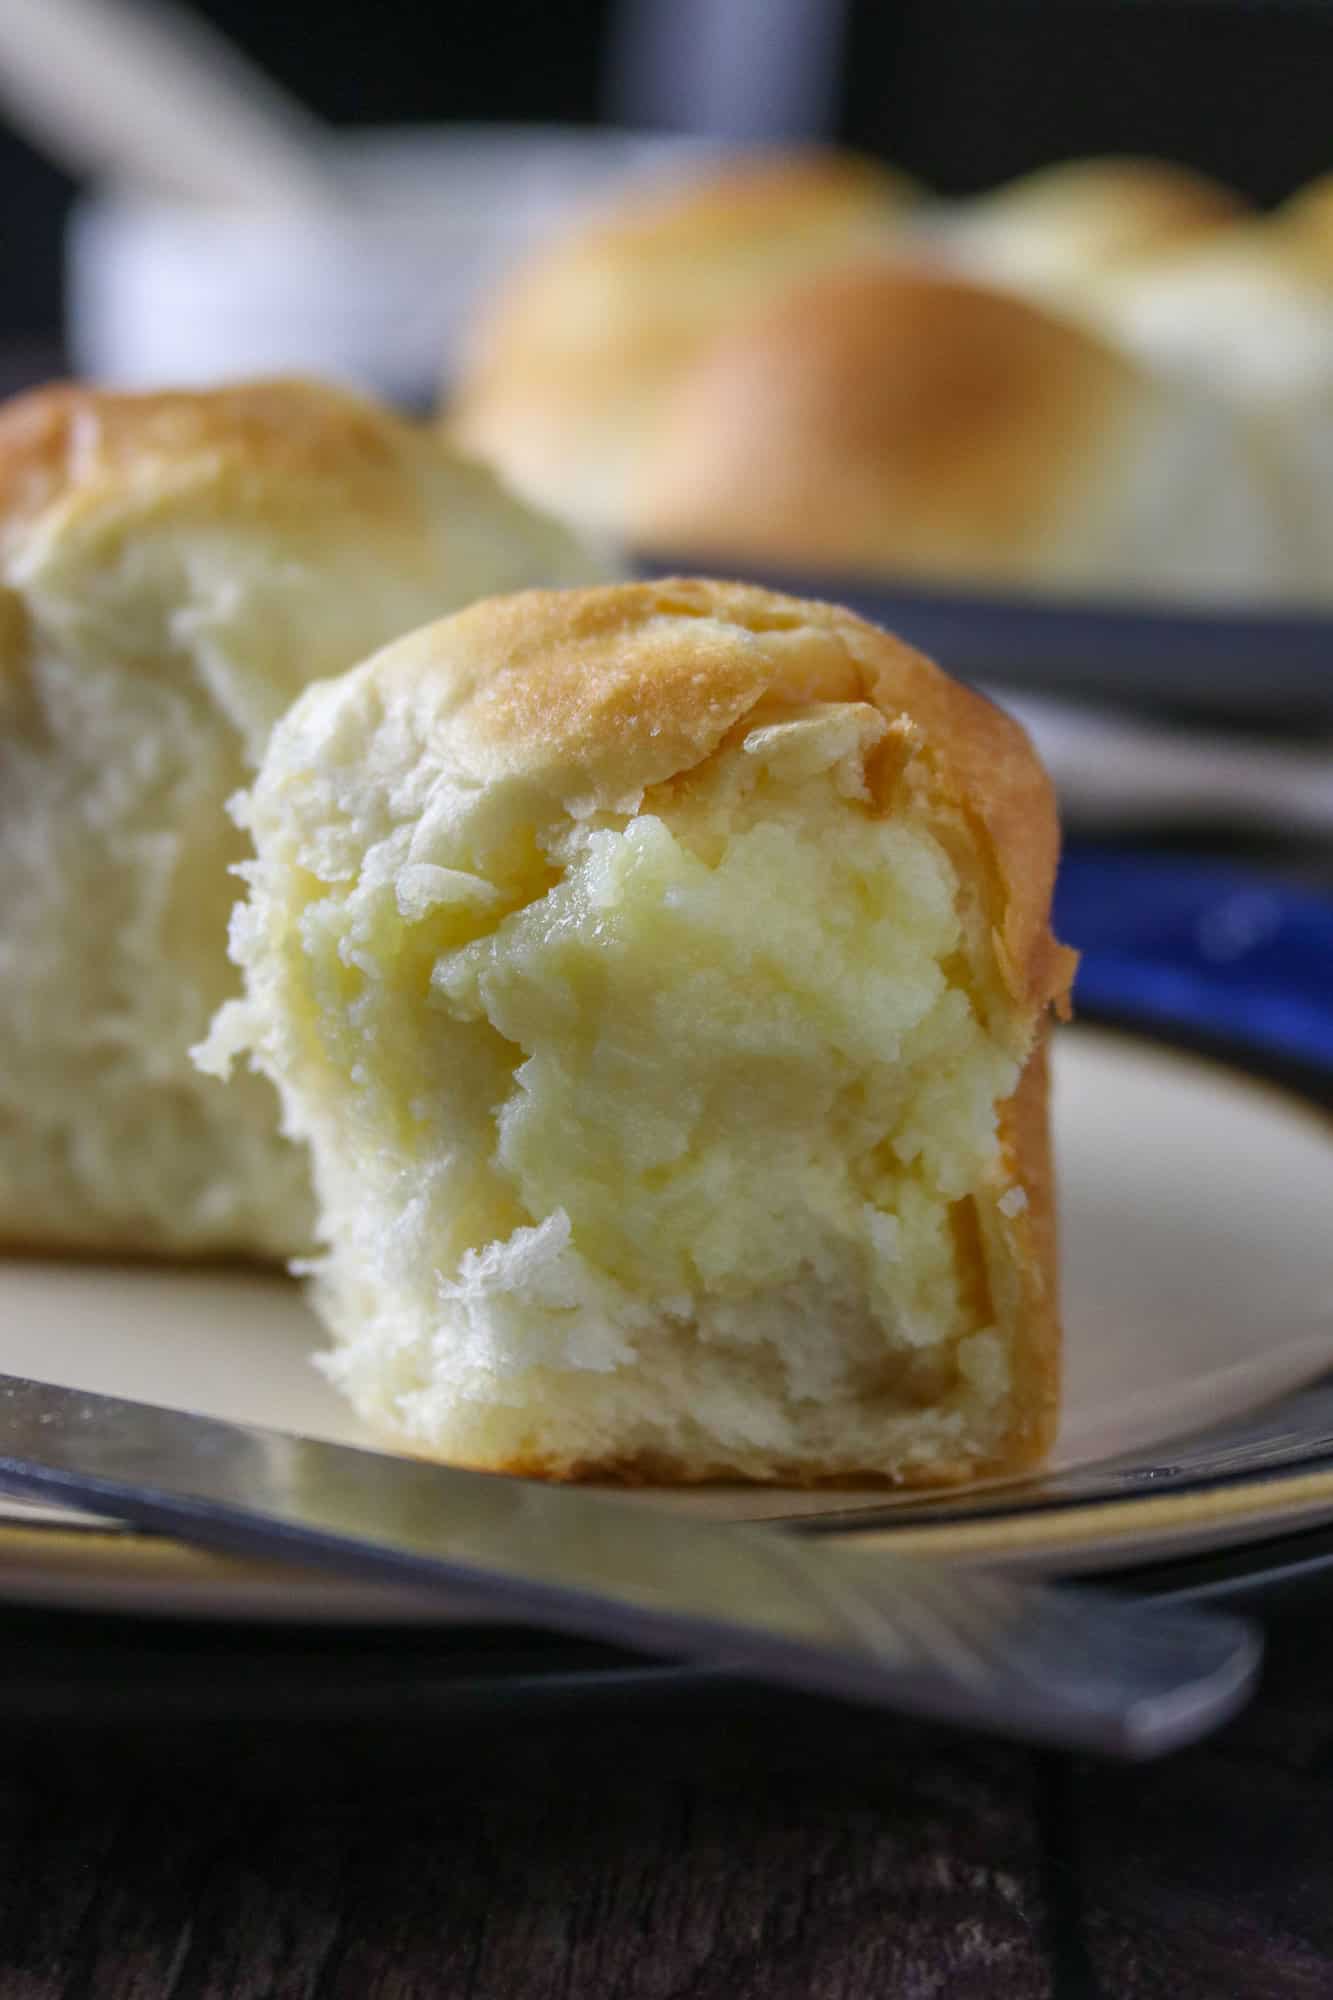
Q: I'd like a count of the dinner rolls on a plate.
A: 2